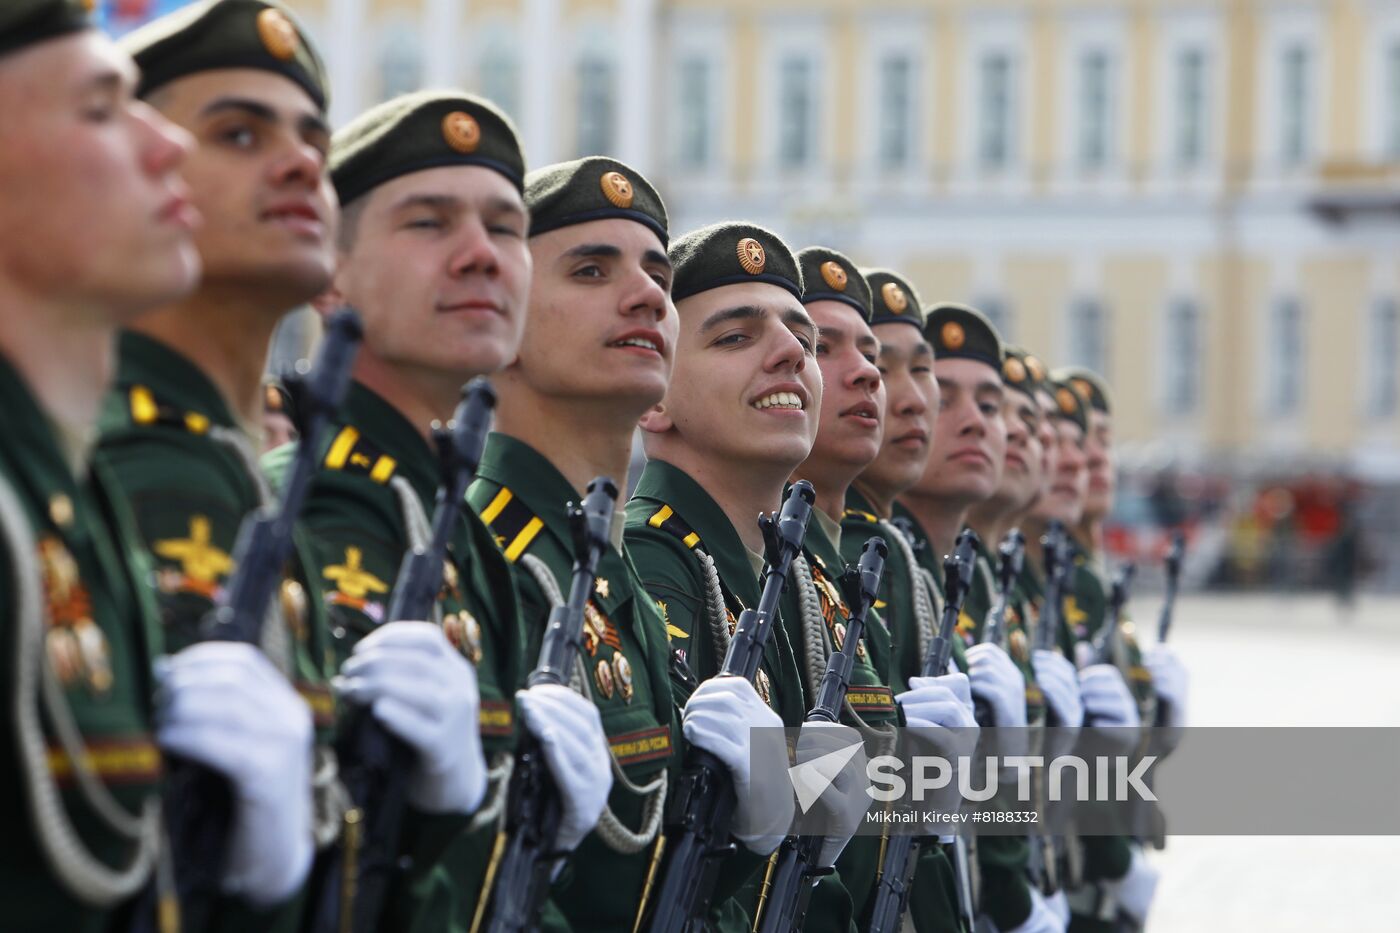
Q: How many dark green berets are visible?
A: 12